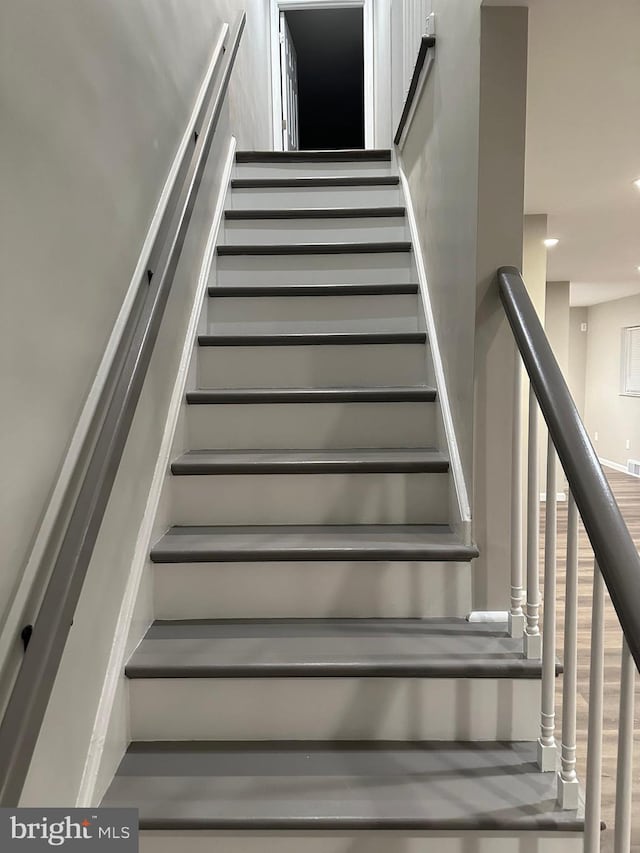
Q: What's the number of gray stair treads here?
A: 11